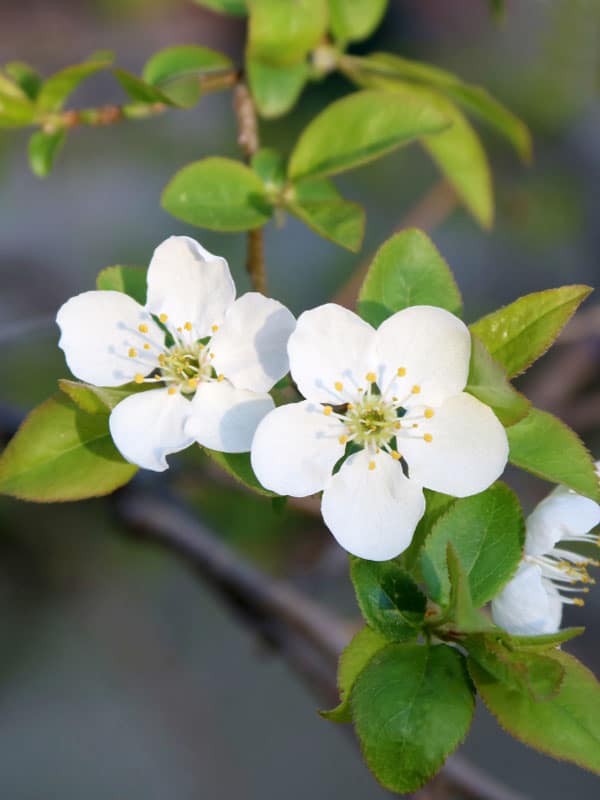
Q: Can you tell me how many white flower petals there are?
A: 12